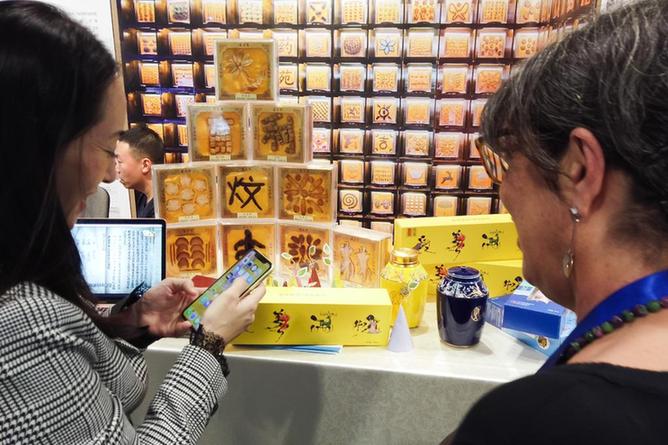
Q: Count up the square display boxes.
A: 10